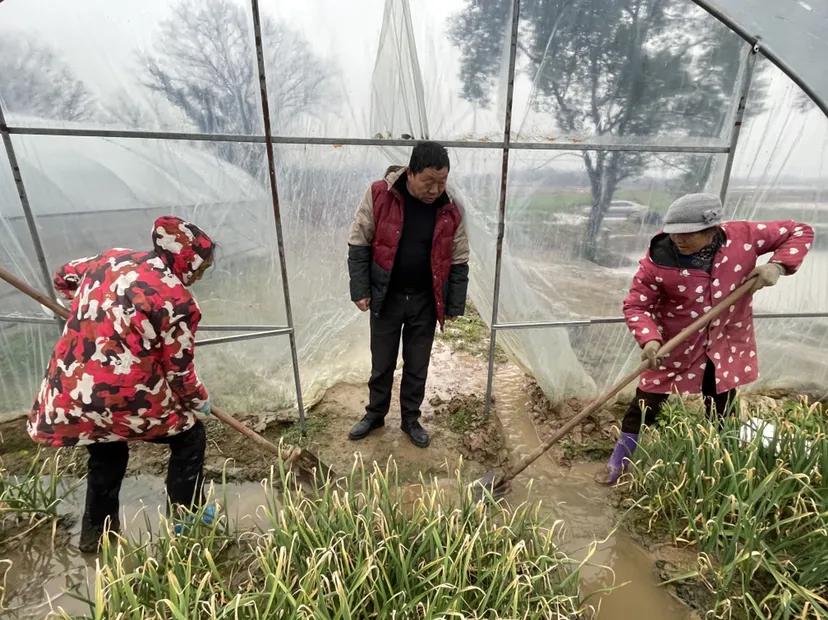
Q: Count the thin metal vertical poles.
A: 4